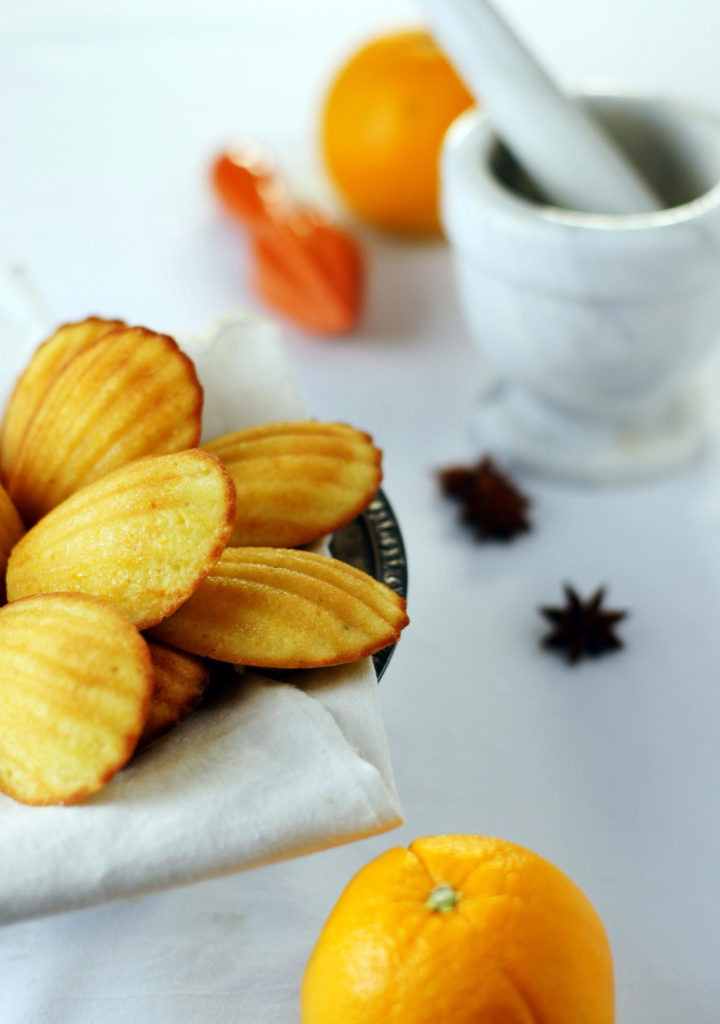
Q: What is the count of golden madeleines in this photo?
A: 8